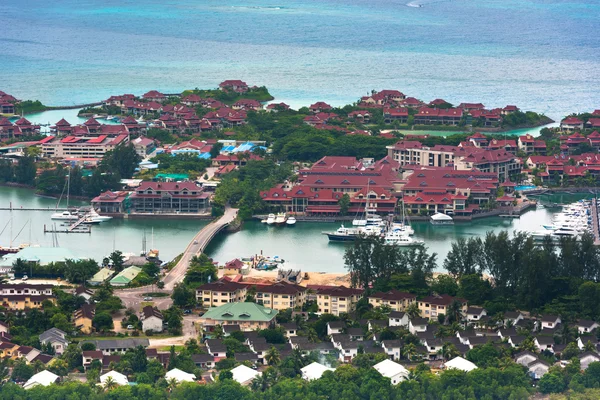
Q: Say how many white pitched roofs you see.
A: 7